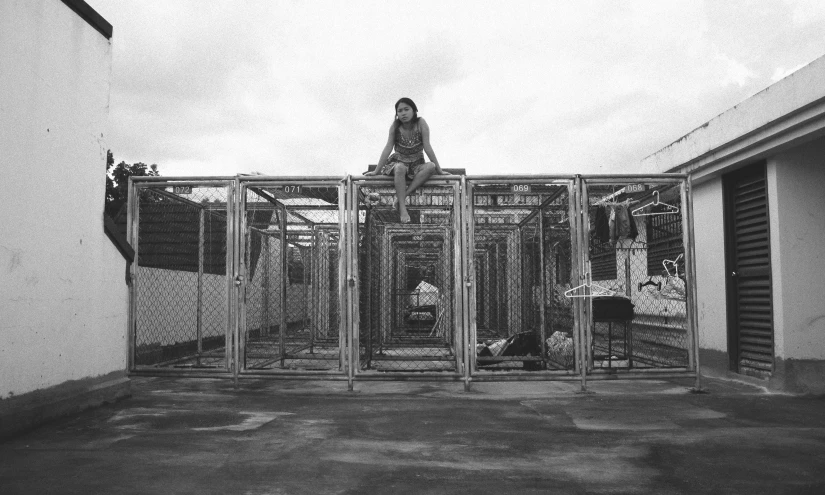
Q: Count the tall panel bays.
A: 5